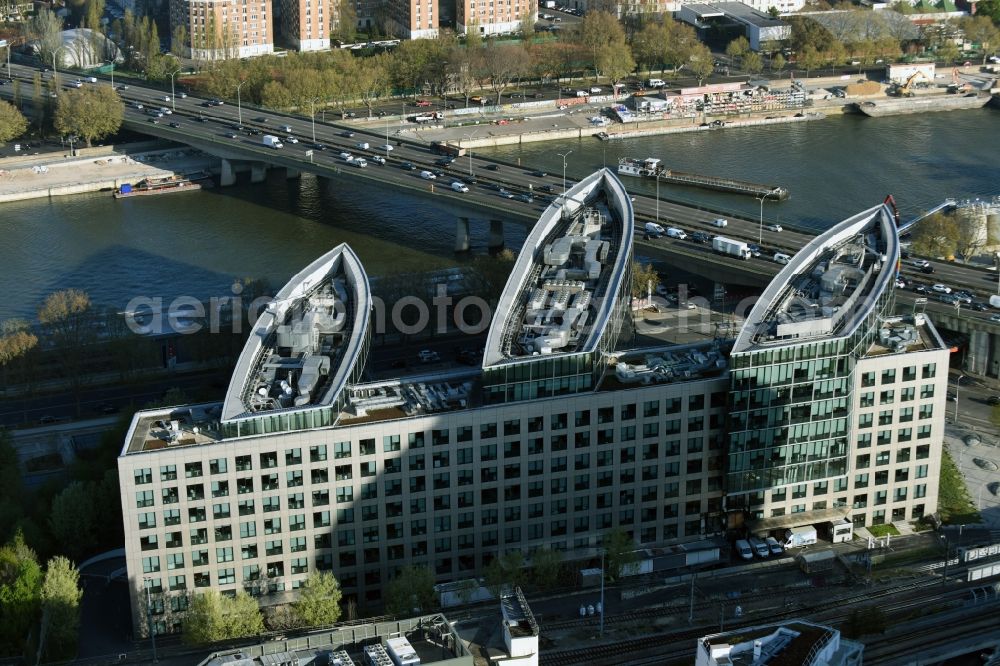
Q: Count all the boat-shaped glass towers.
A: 3